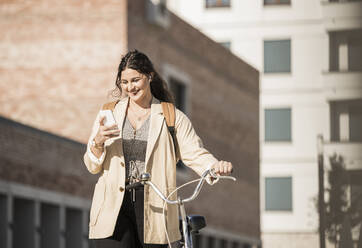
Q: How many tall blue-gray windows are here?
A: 3